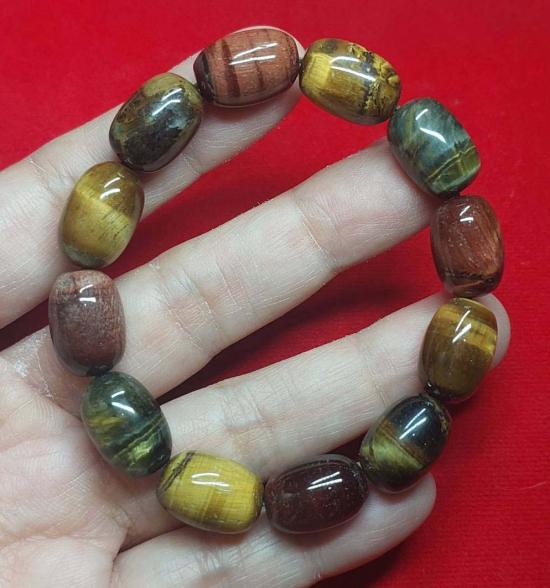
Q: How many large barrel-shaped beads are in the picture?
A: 12